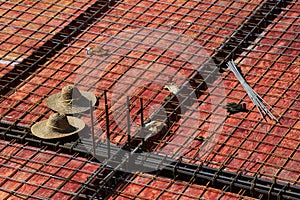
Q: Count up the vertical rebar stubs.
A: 4